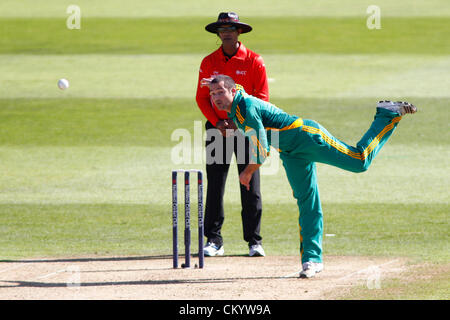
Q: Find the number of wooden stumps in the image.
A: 3